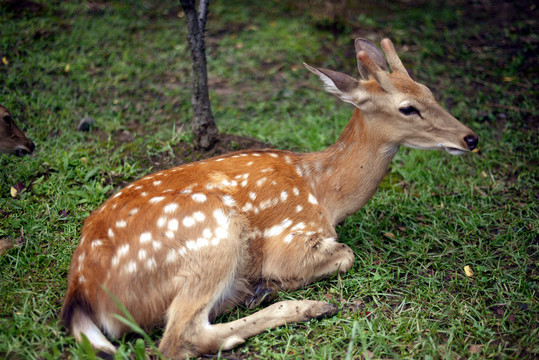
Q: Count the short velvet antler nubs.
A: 2